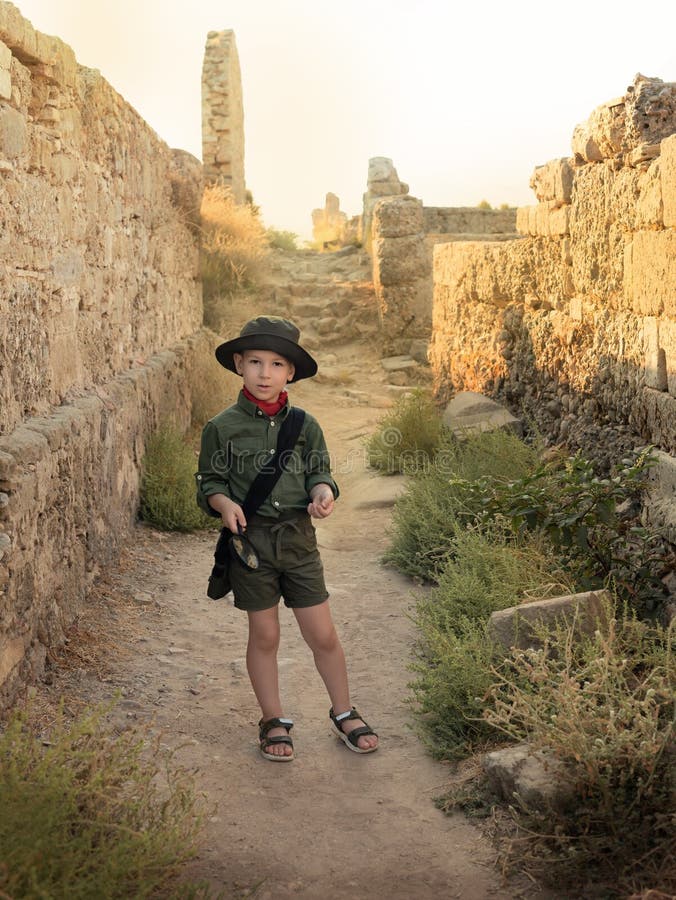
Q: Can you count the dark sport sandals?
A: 2